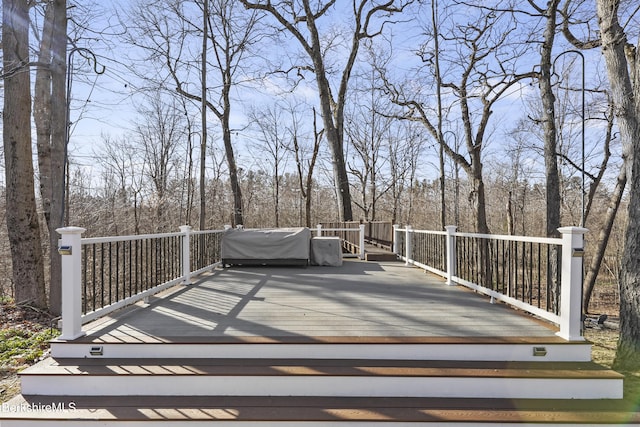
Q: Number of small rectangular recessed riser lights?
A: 2